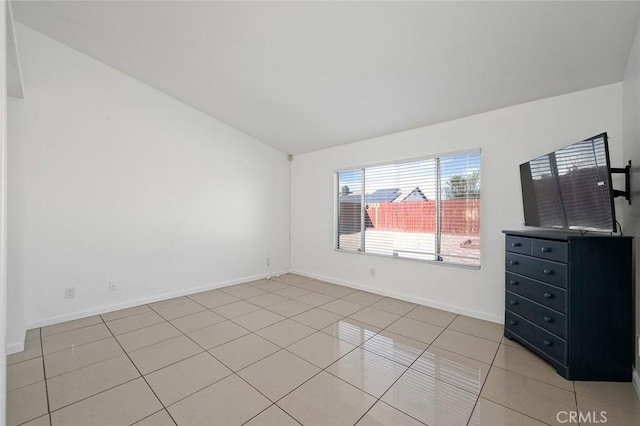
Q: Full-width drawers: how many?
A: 4